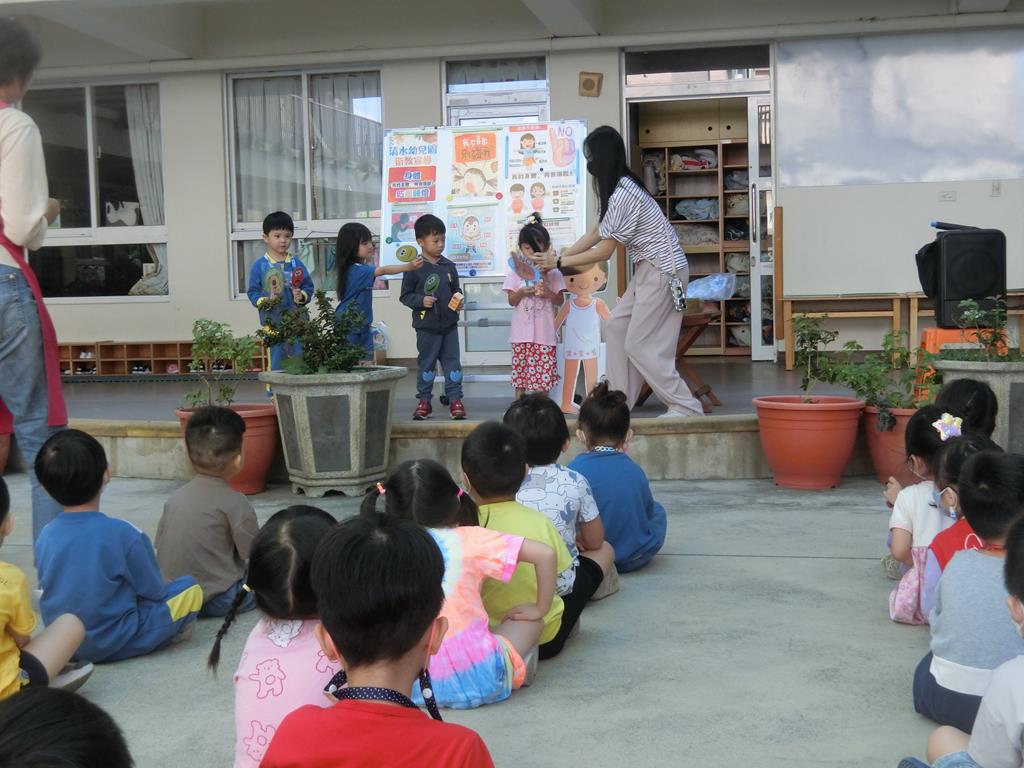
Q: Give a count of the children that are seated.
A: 15